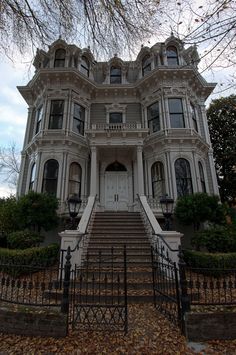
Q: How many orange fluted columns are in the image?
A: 0